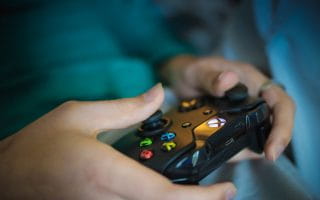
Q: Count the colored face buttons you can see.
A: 4